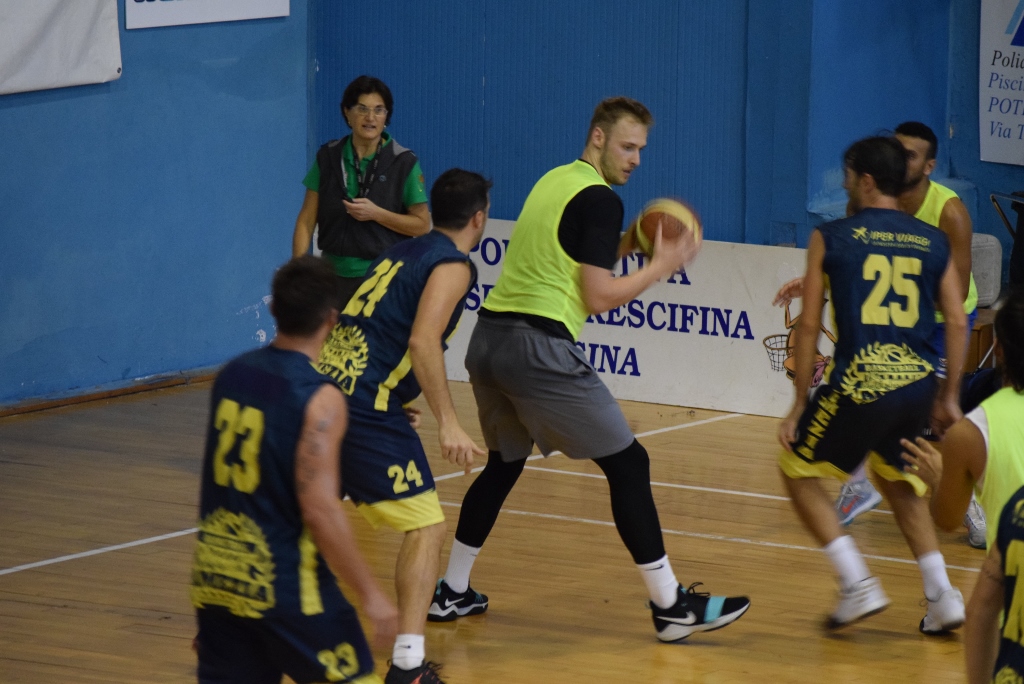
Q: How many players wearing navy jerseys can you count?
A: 4